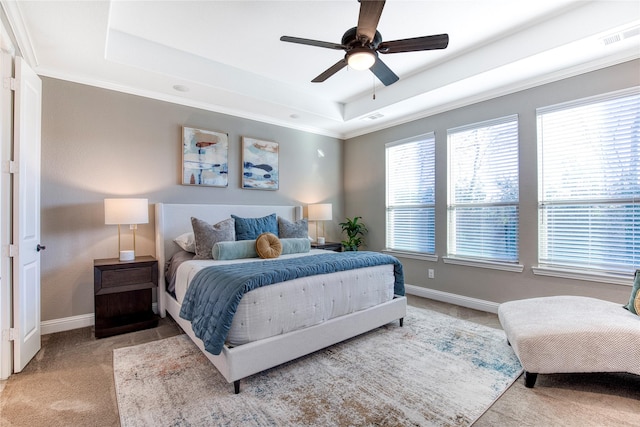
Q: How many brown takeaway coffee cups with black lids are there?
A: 0